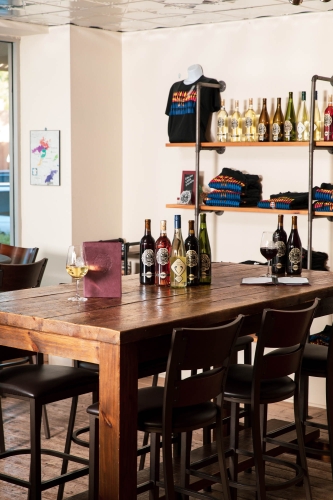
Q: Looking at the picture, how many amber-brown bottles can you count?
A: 2